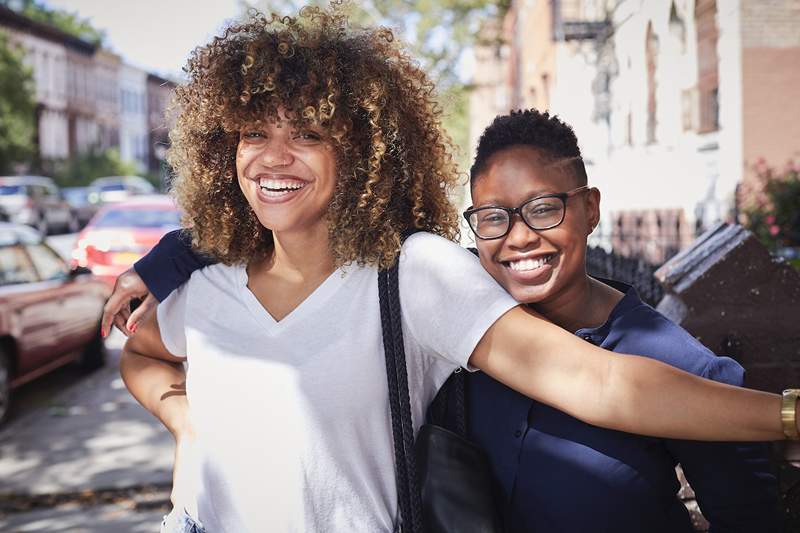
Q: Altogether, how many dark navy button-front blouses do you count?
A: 1